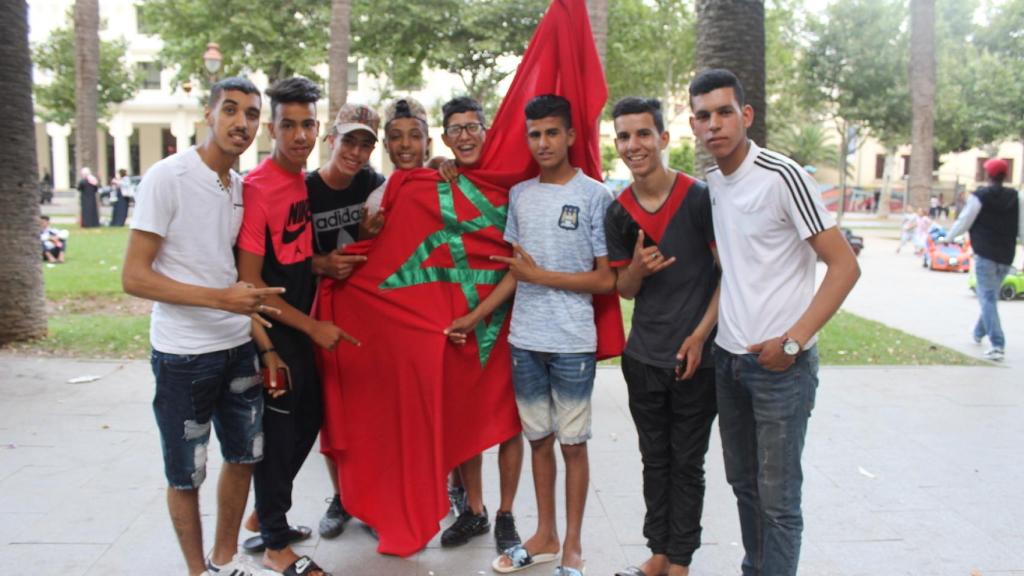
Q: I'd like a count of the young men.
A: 8